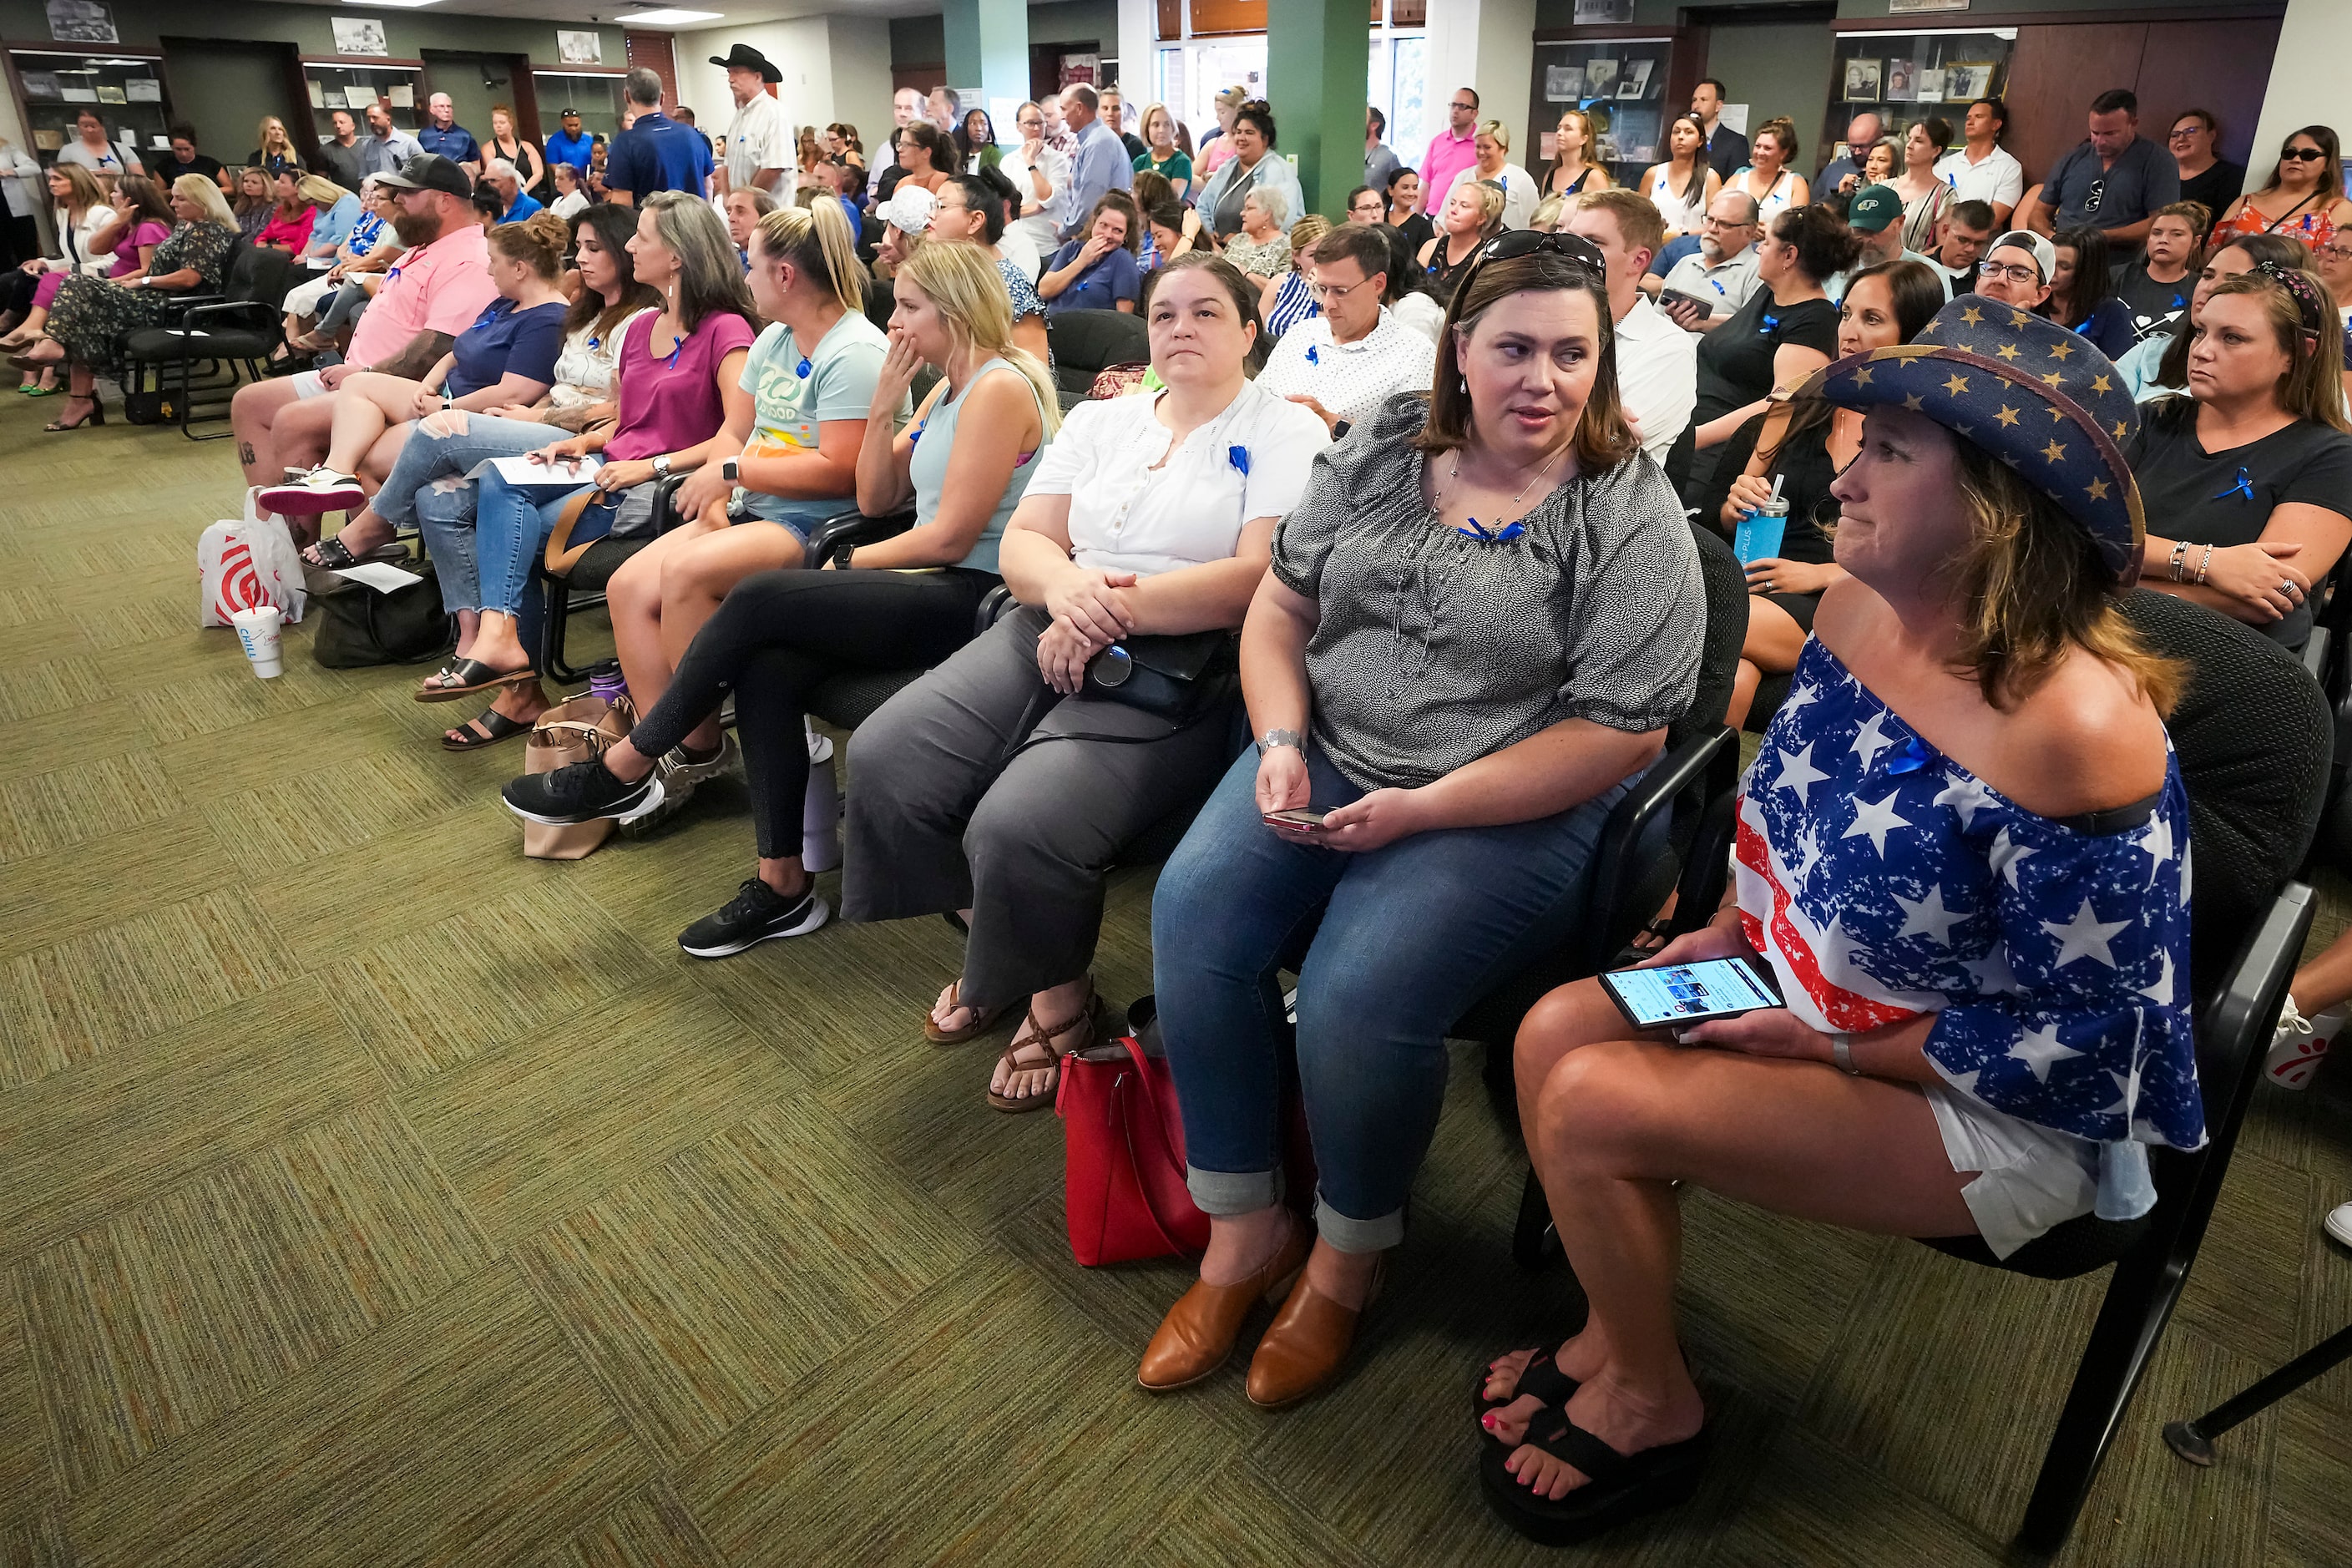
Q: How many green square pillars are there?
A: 2